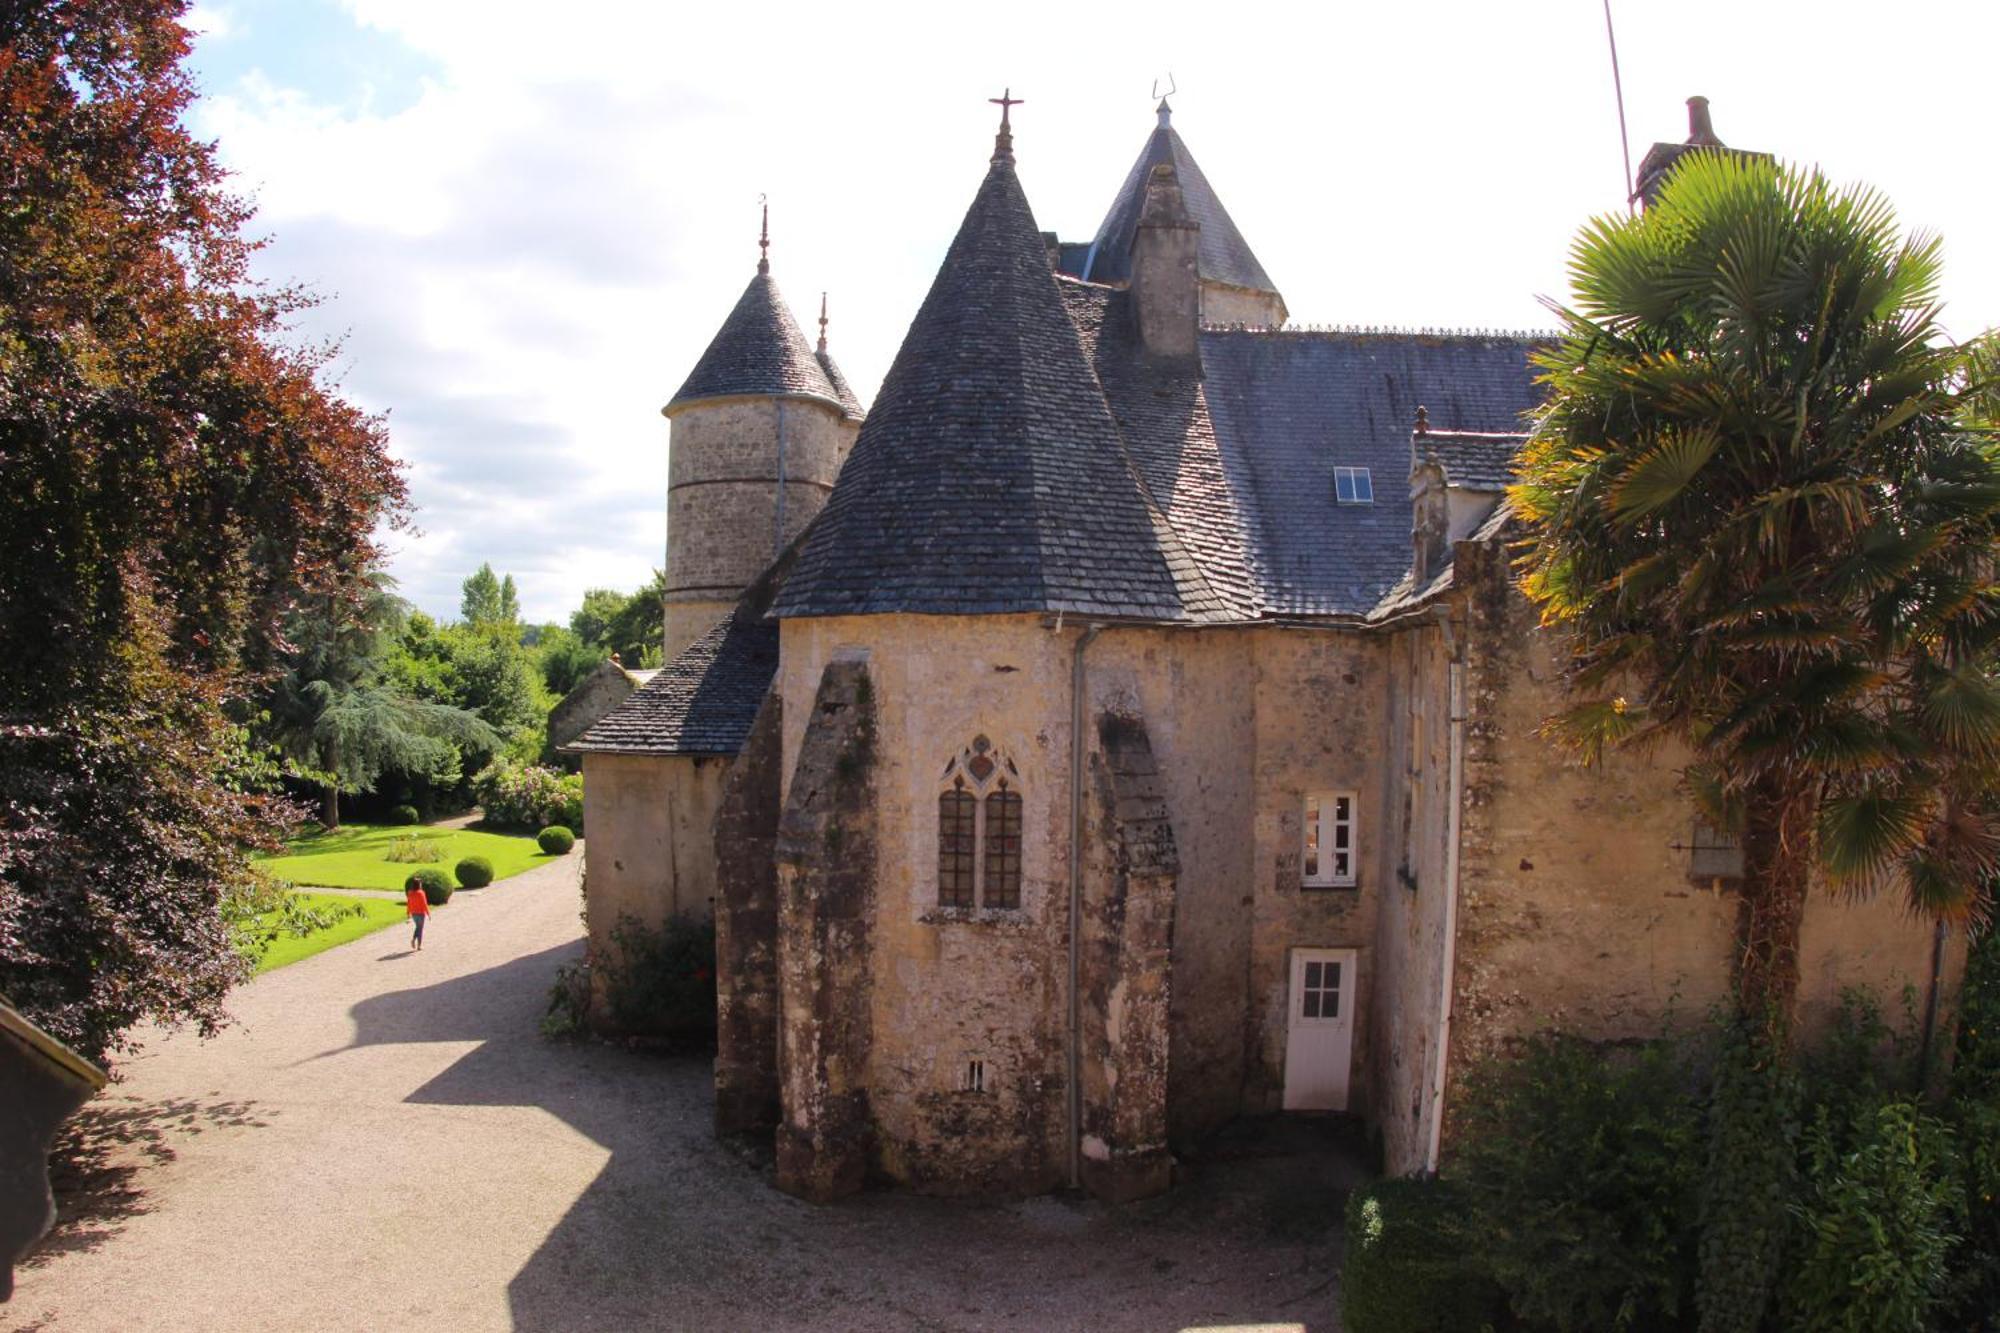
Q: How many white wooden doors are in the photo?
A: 1